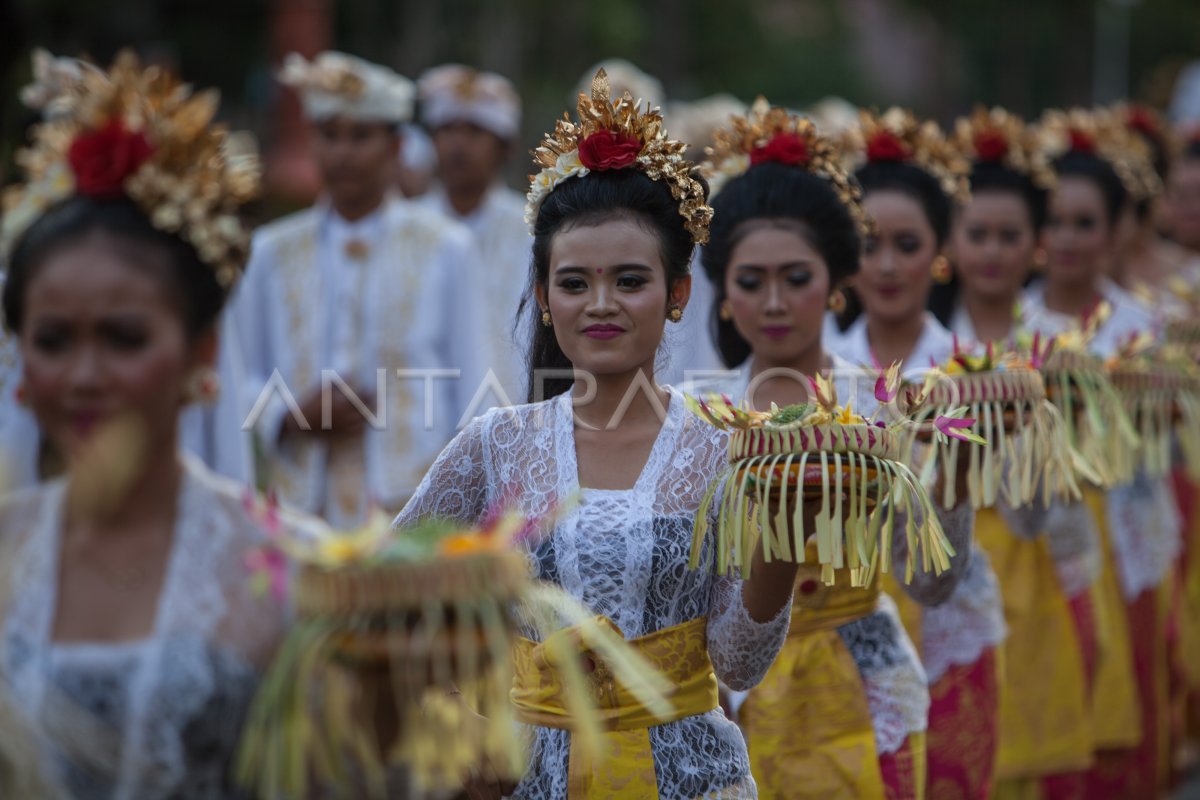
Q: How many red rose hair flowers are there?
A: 7